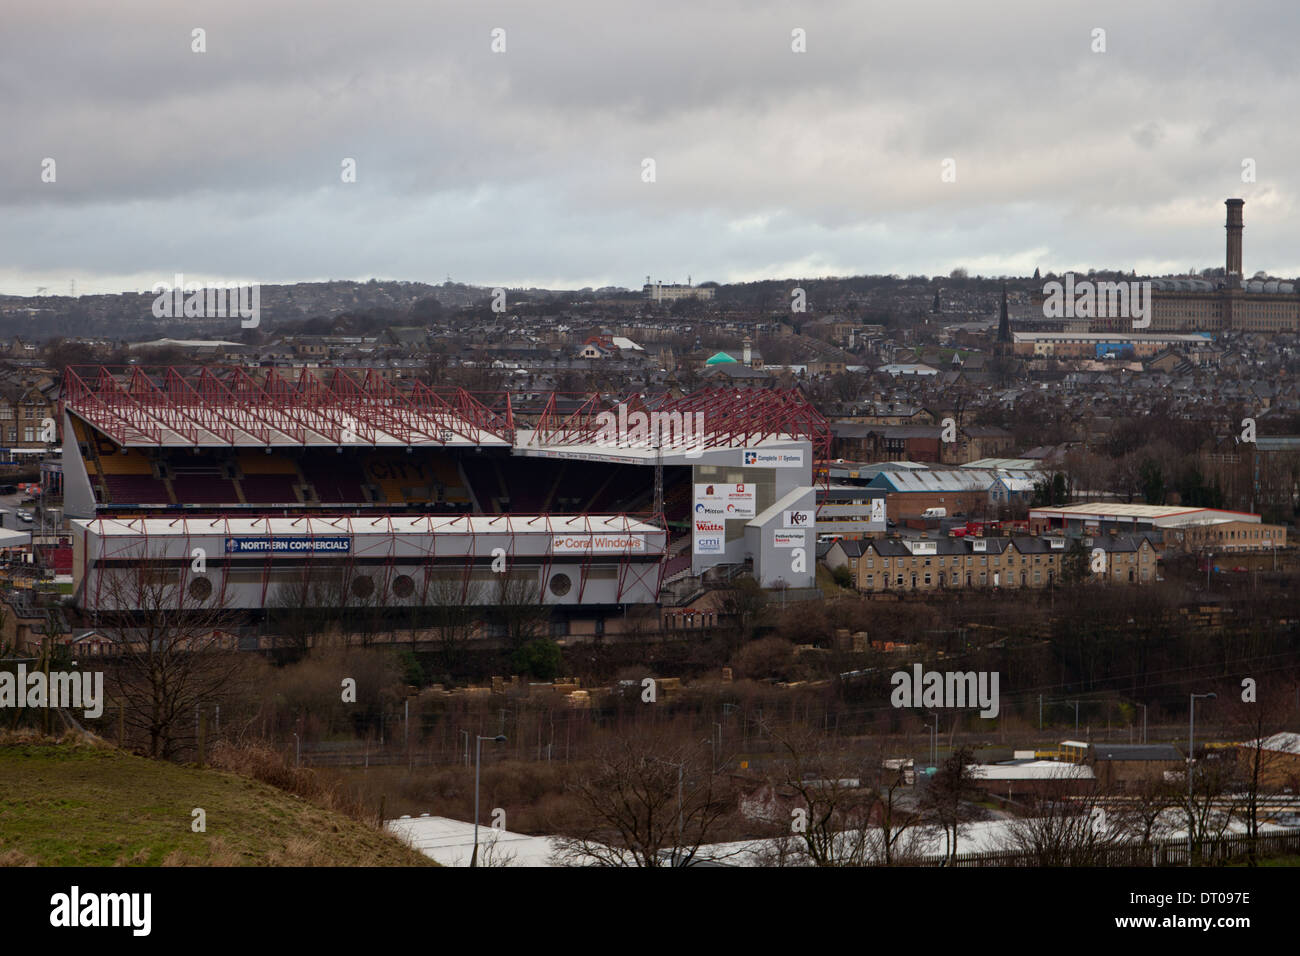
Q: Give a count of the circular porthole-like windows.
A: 4